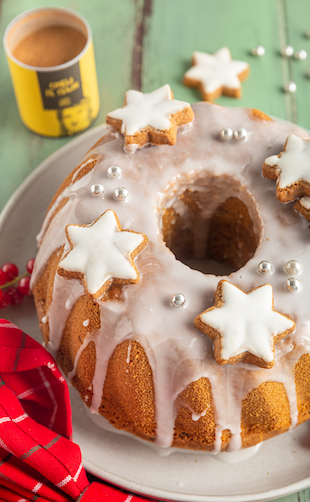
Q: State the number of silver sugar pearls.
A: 13